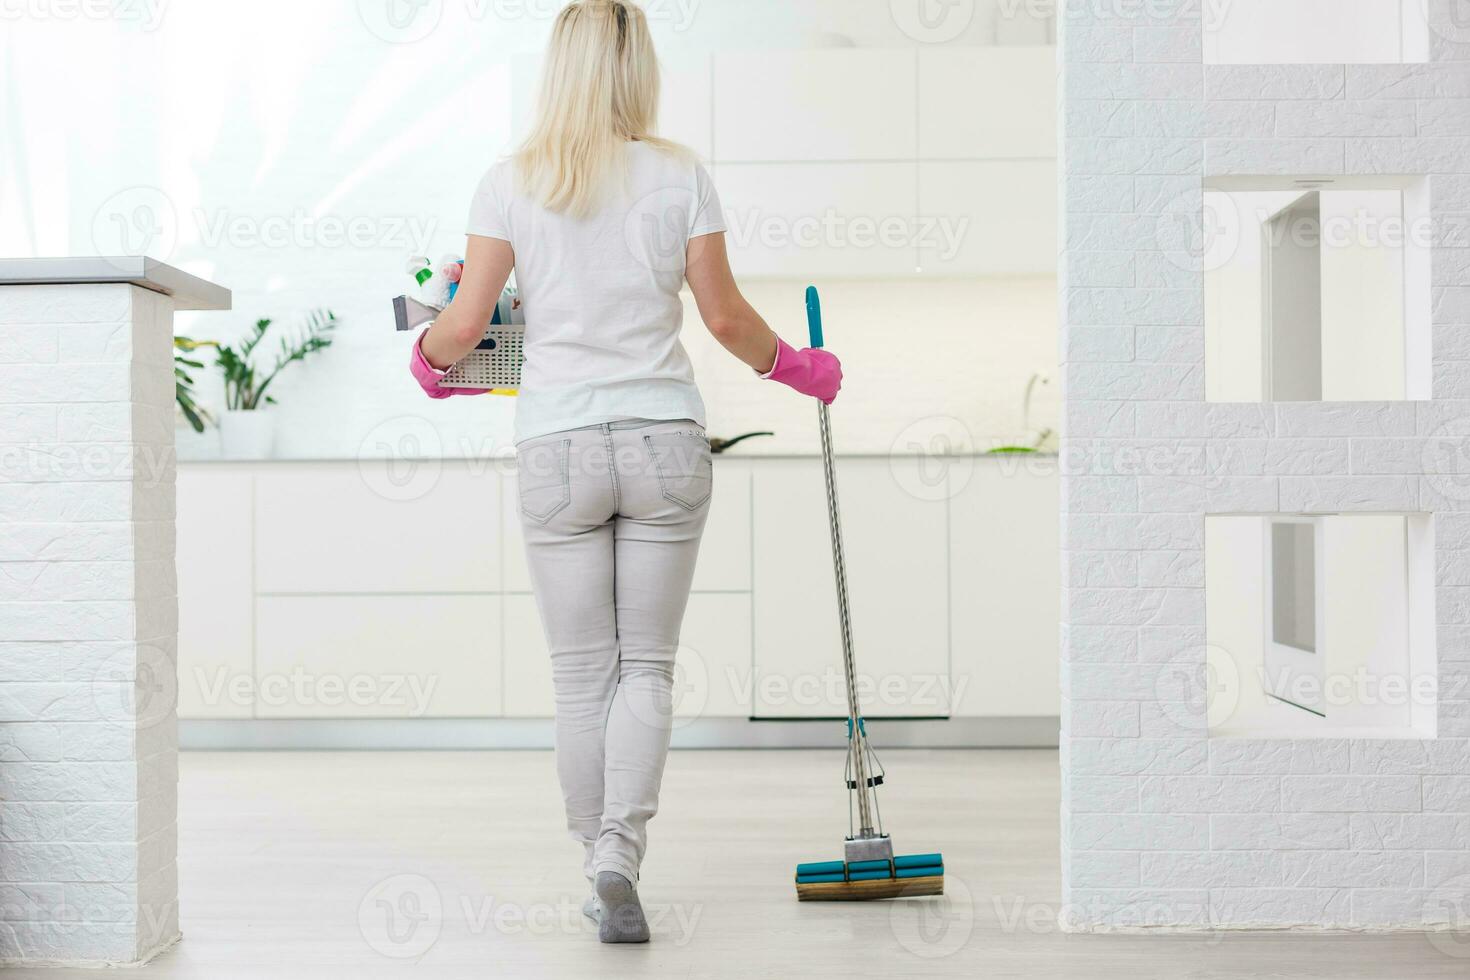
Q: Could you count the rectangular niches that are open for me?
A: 3